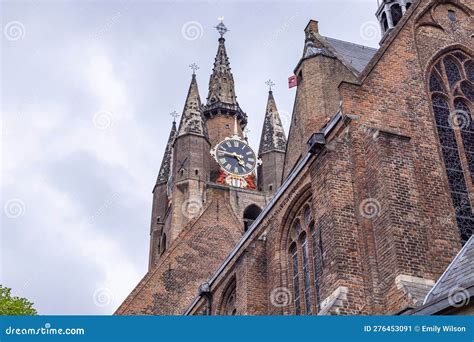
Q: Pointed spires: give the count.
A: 4